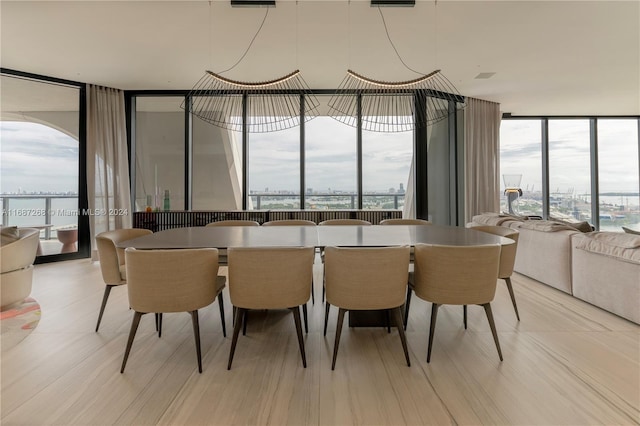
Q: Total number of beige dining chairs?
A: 10